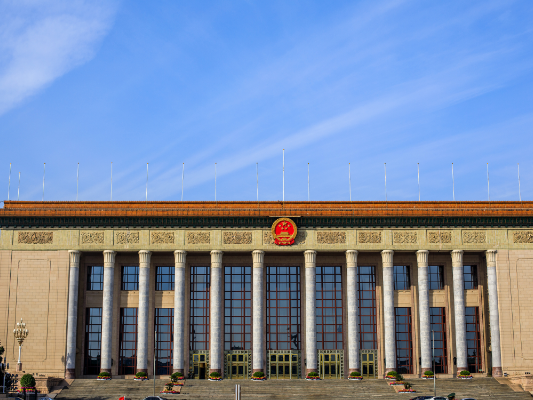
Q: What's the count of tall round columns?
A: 12